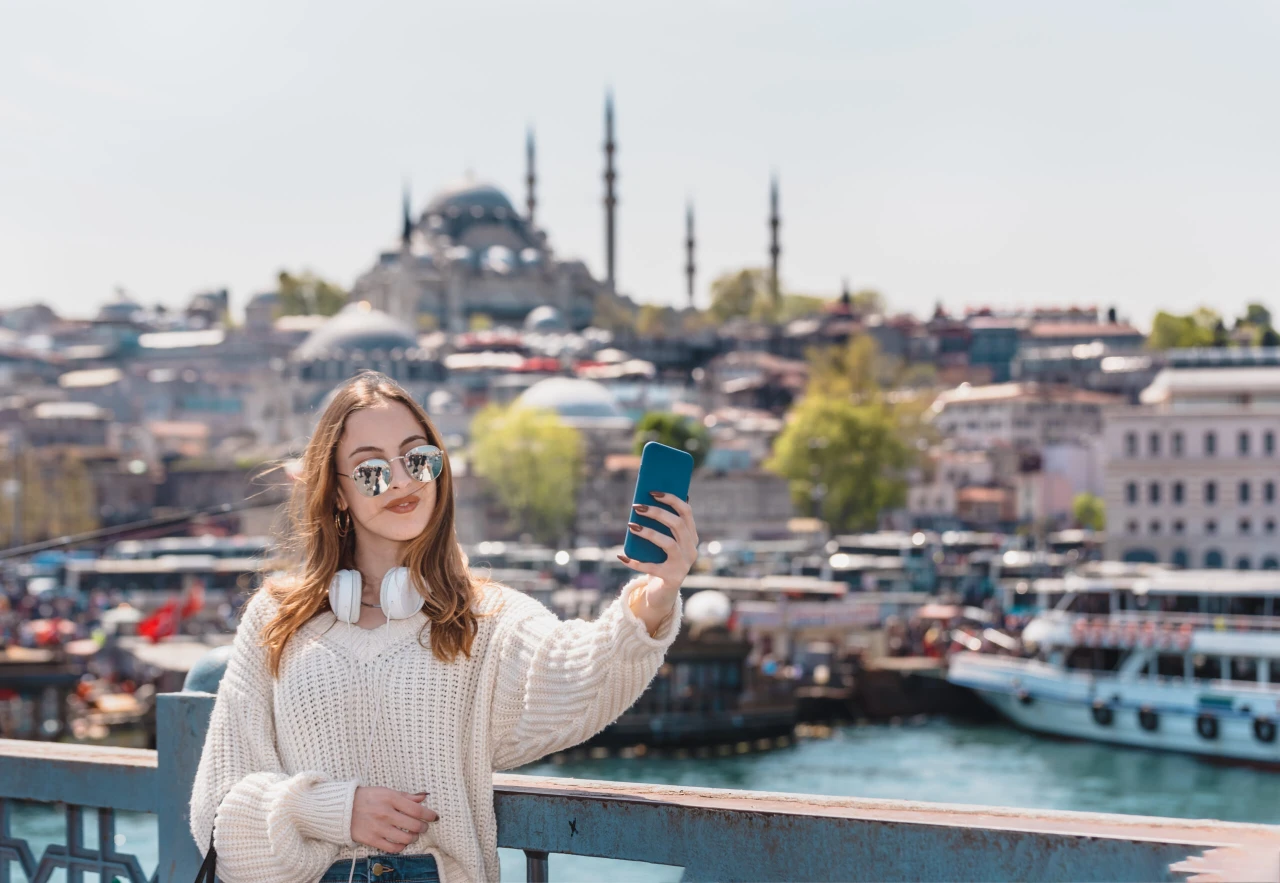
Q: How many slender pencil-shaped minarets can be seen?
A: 5